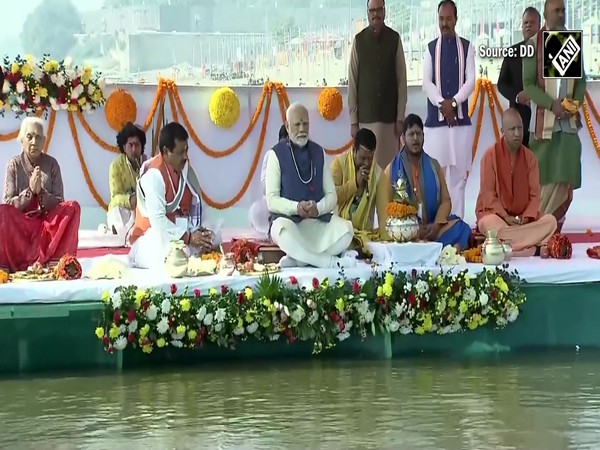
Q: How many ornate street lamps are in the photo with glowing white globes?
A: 0